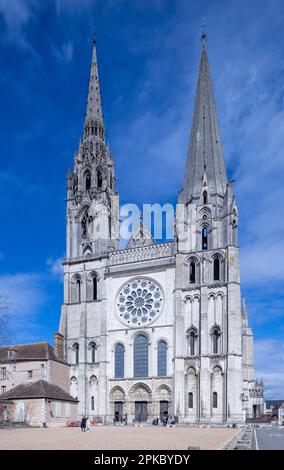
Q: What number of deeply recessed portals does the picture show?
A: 3